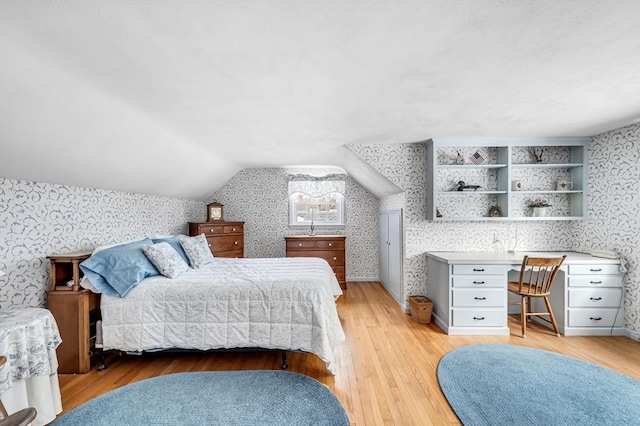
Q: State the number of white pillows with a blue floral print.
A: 2